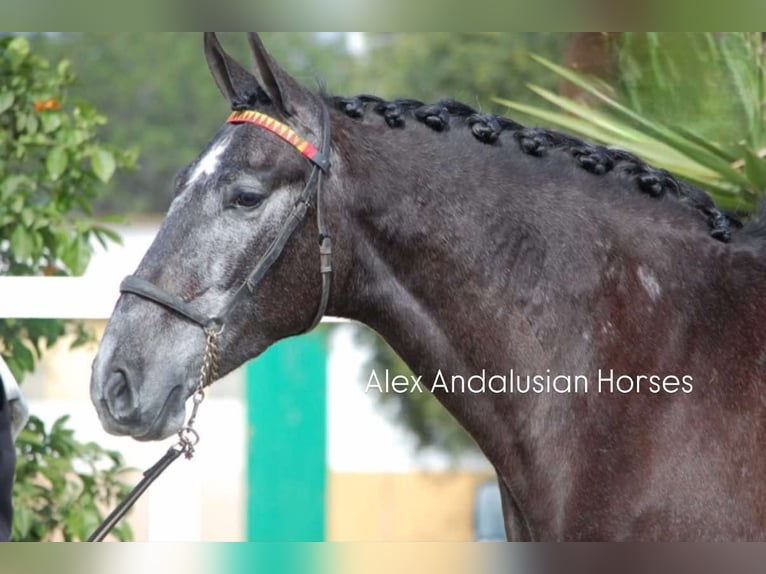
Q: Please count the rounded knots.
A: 8